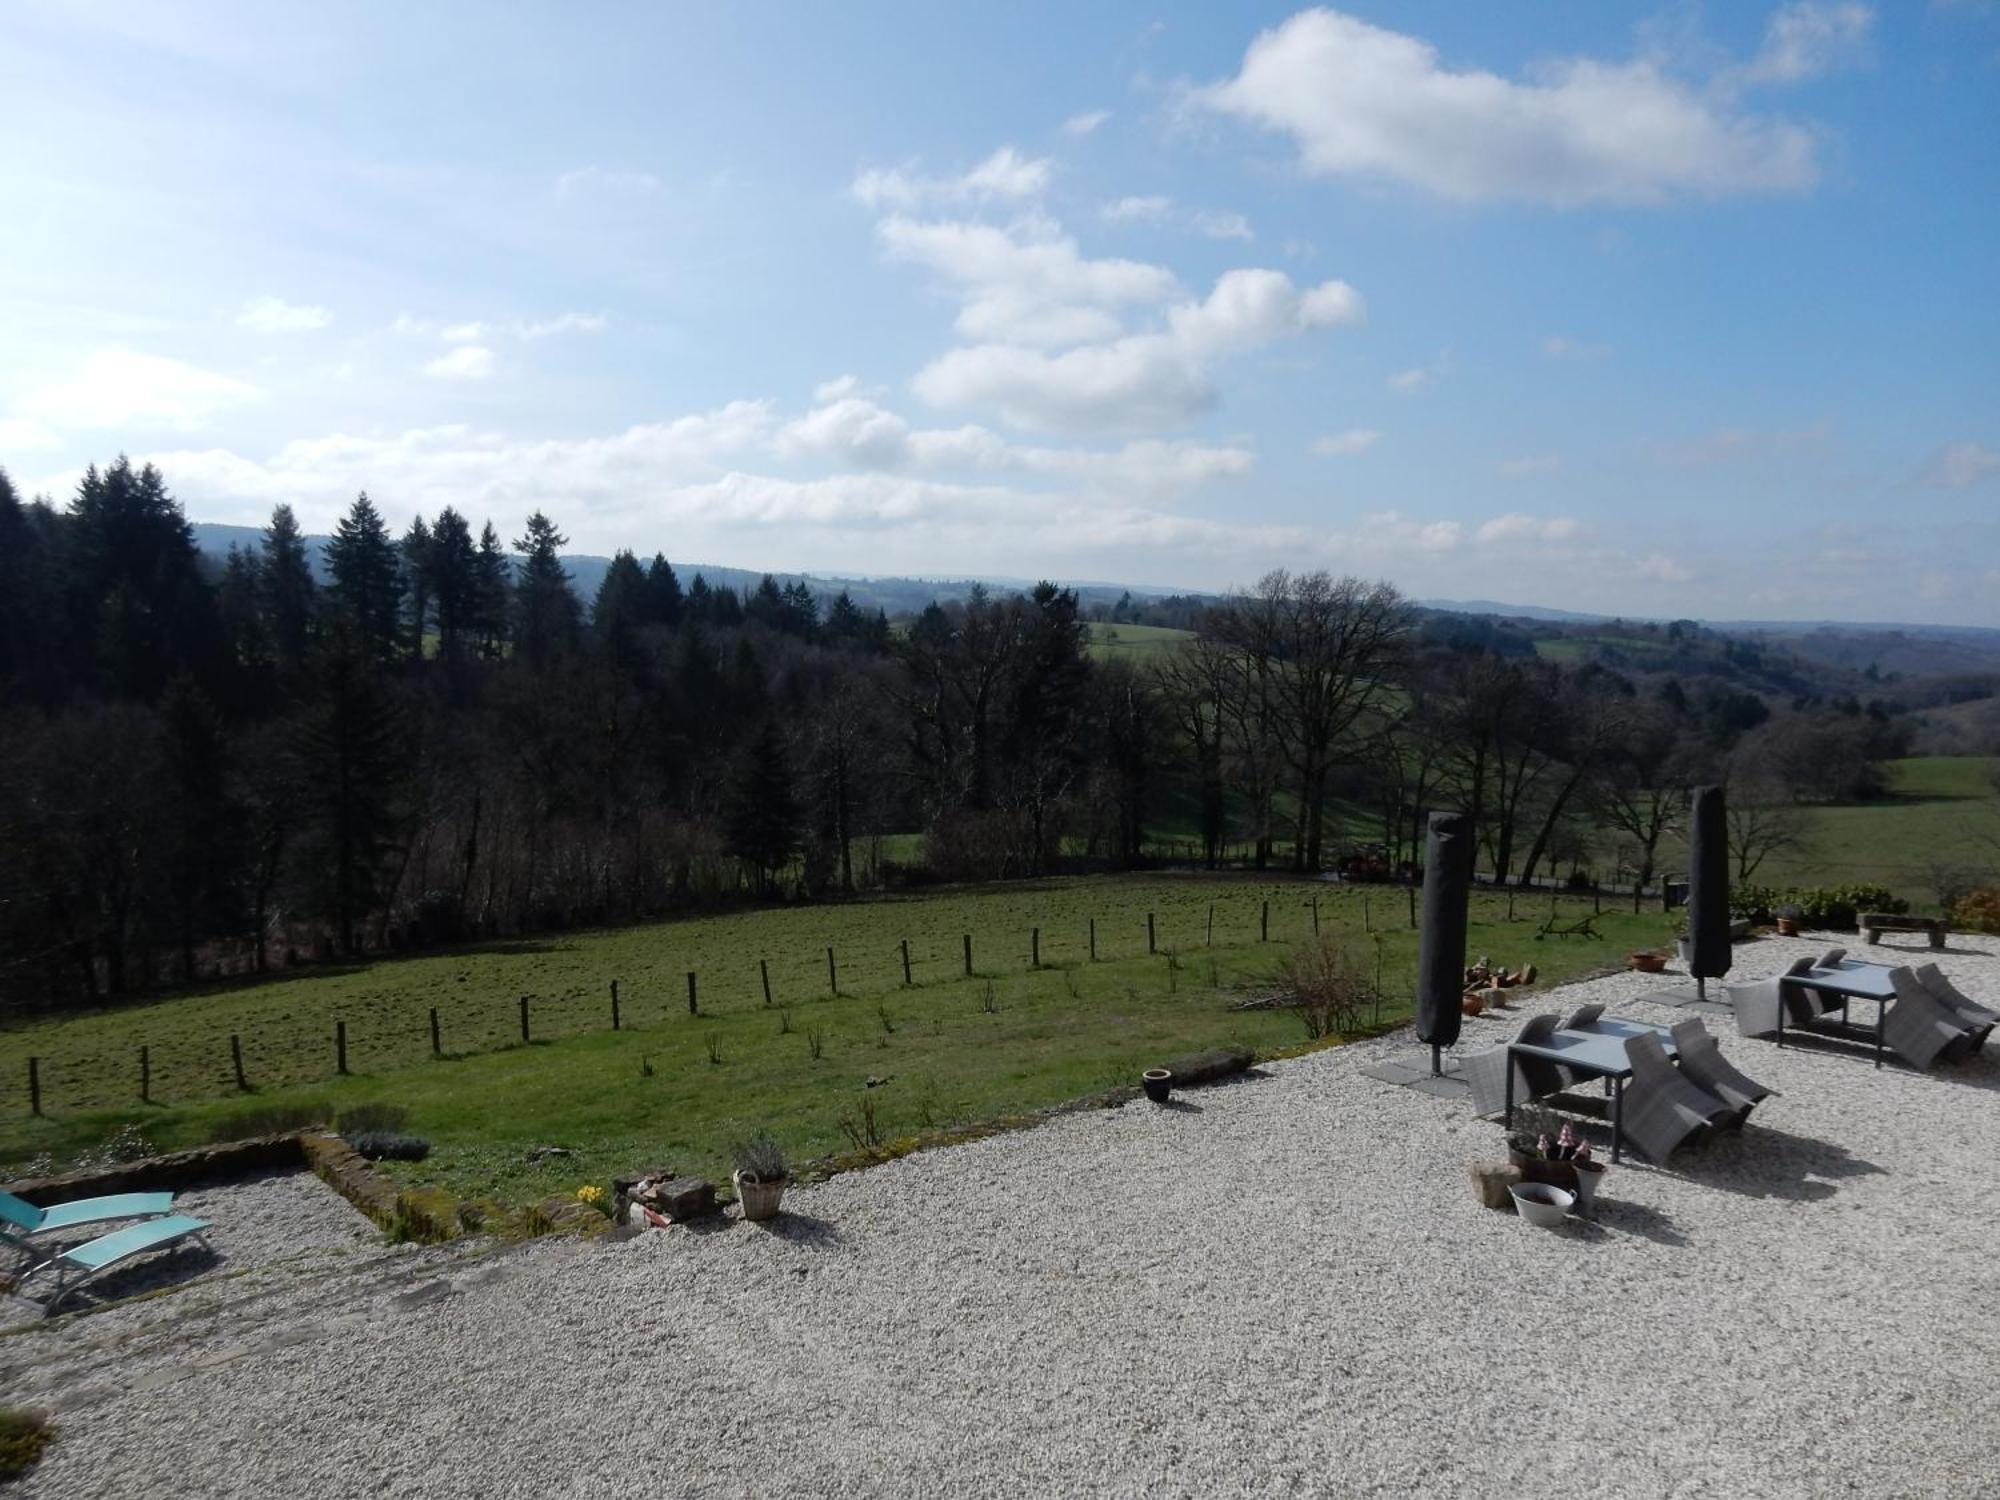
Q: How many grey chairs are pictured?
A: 8